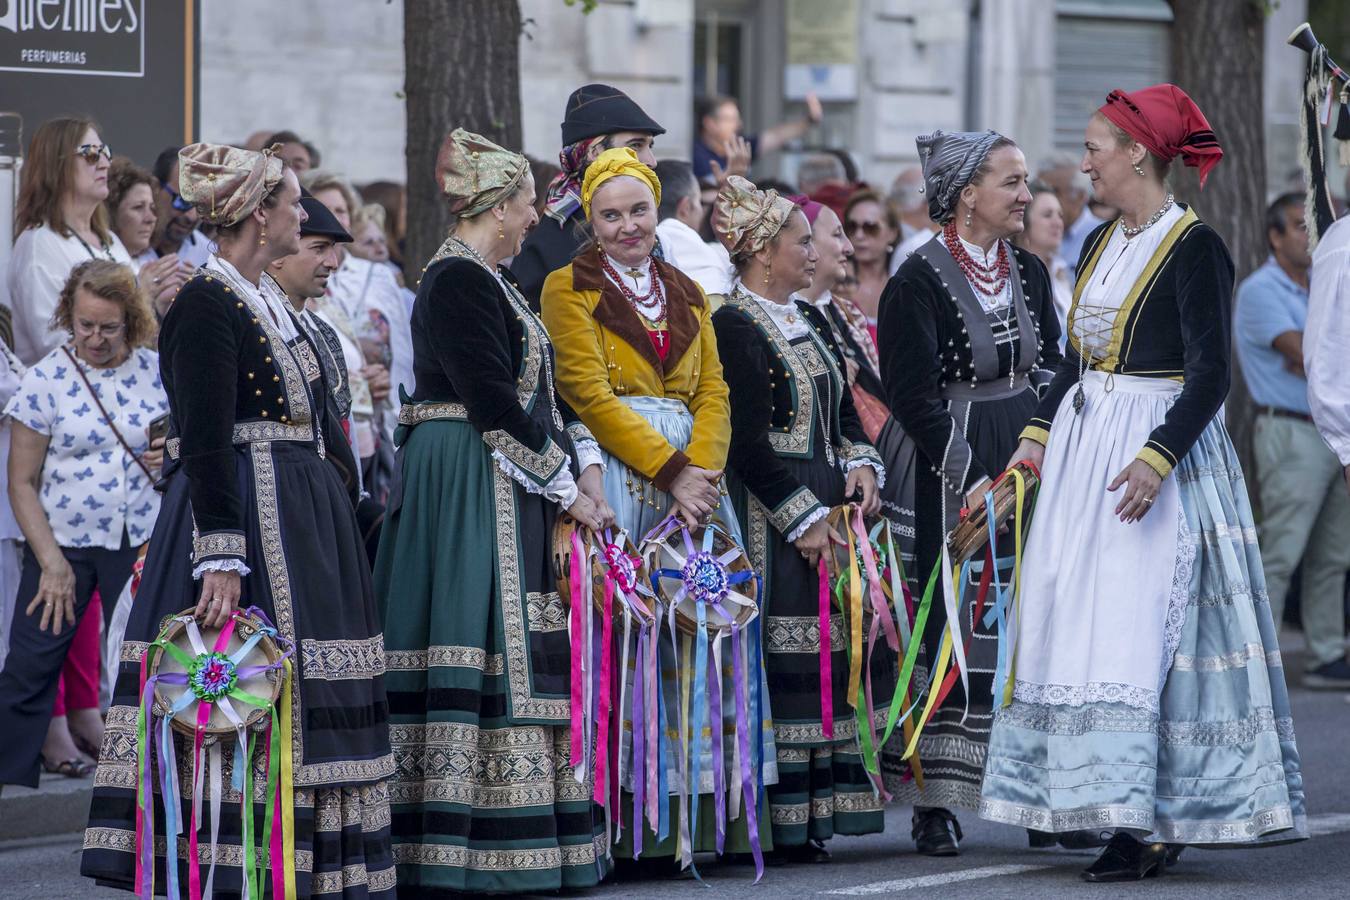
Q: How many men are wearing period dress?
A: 2